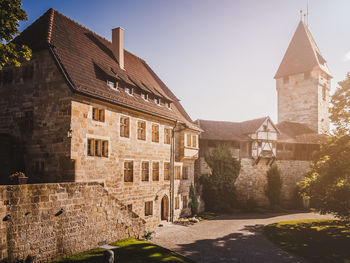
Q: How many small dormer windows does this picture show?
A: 5